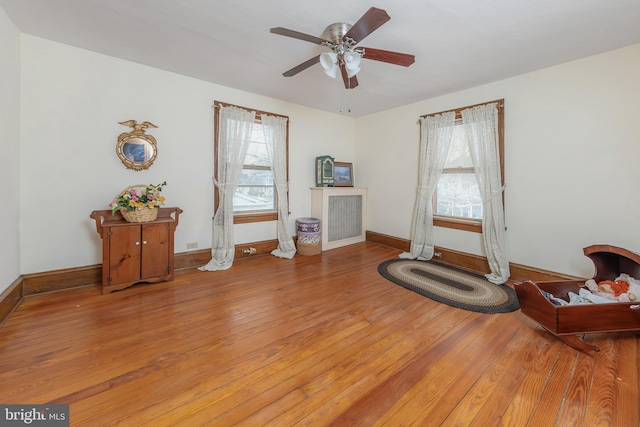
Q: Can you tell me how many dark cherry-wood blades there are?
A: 5